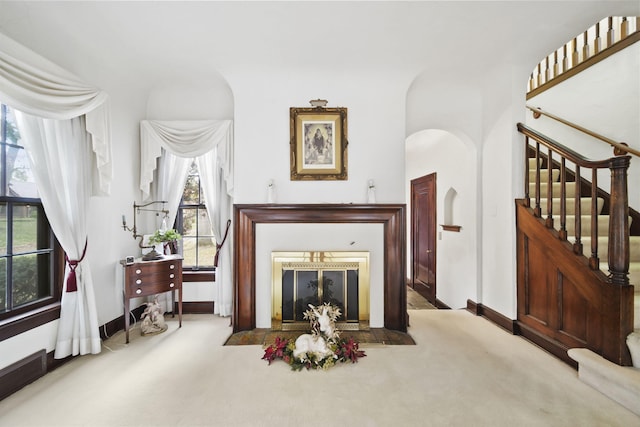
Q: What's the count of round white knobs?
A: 6